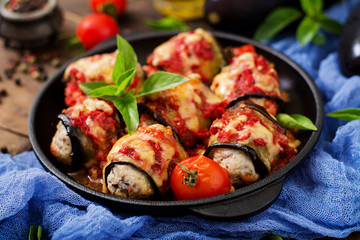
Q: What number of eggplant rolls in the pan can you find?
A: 7